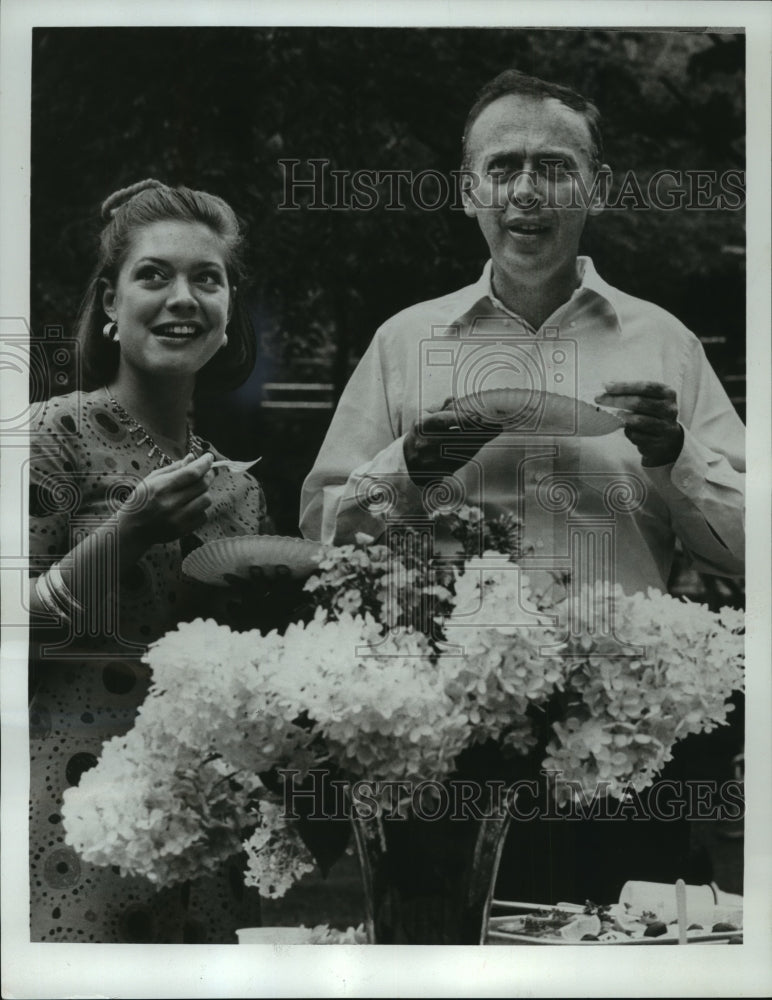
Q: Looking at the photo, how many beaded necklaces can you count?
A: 1